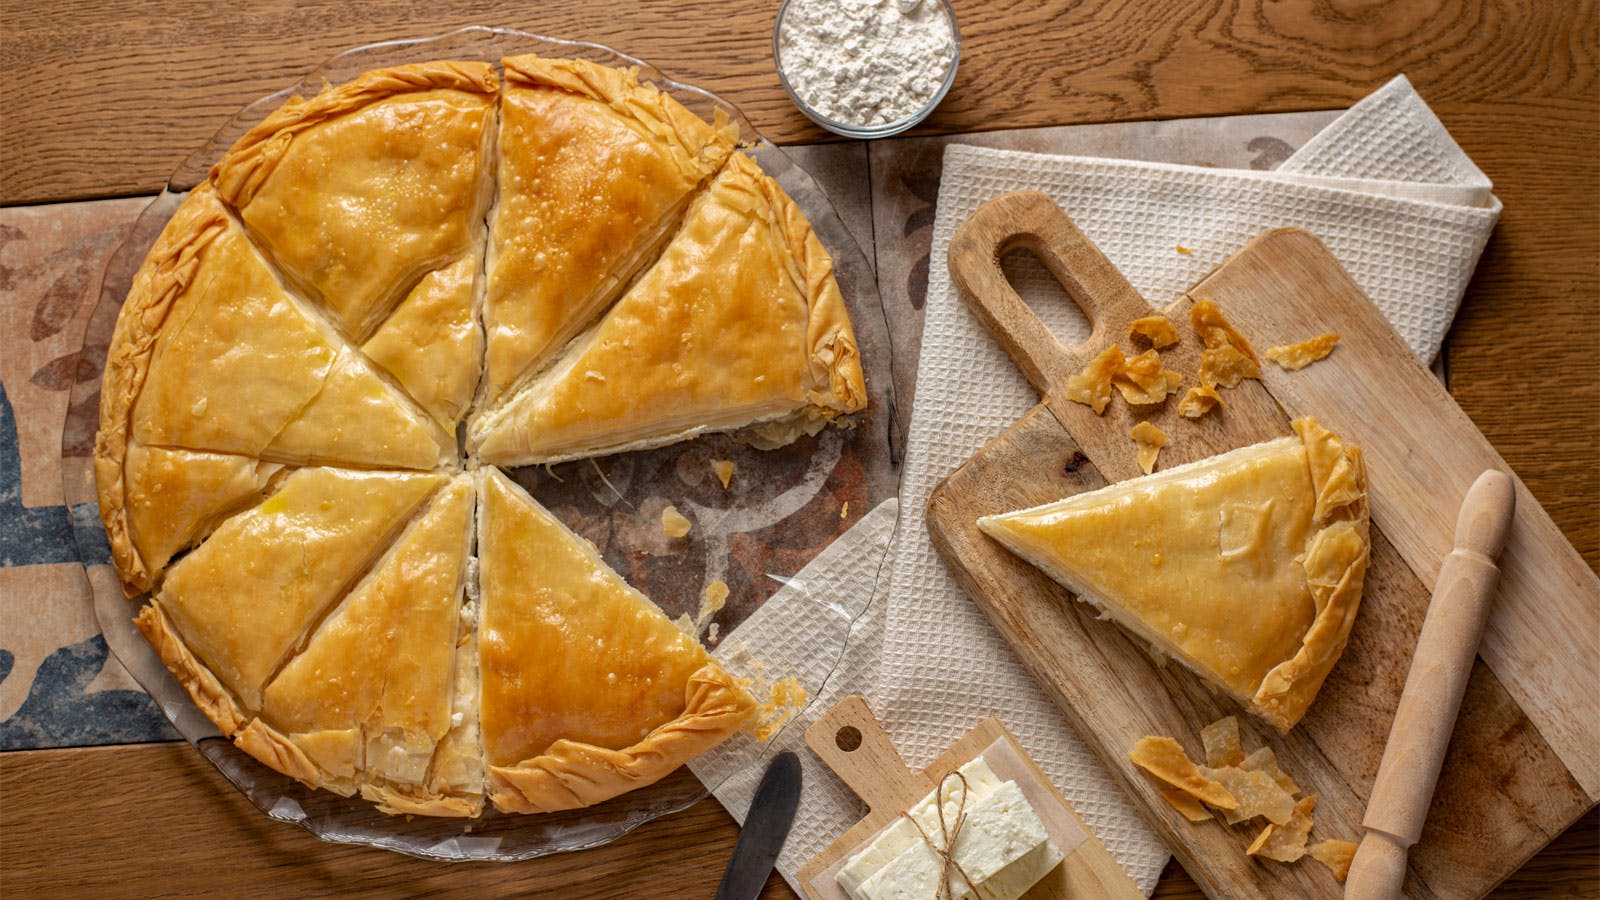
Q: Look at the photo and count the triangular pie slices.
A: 8